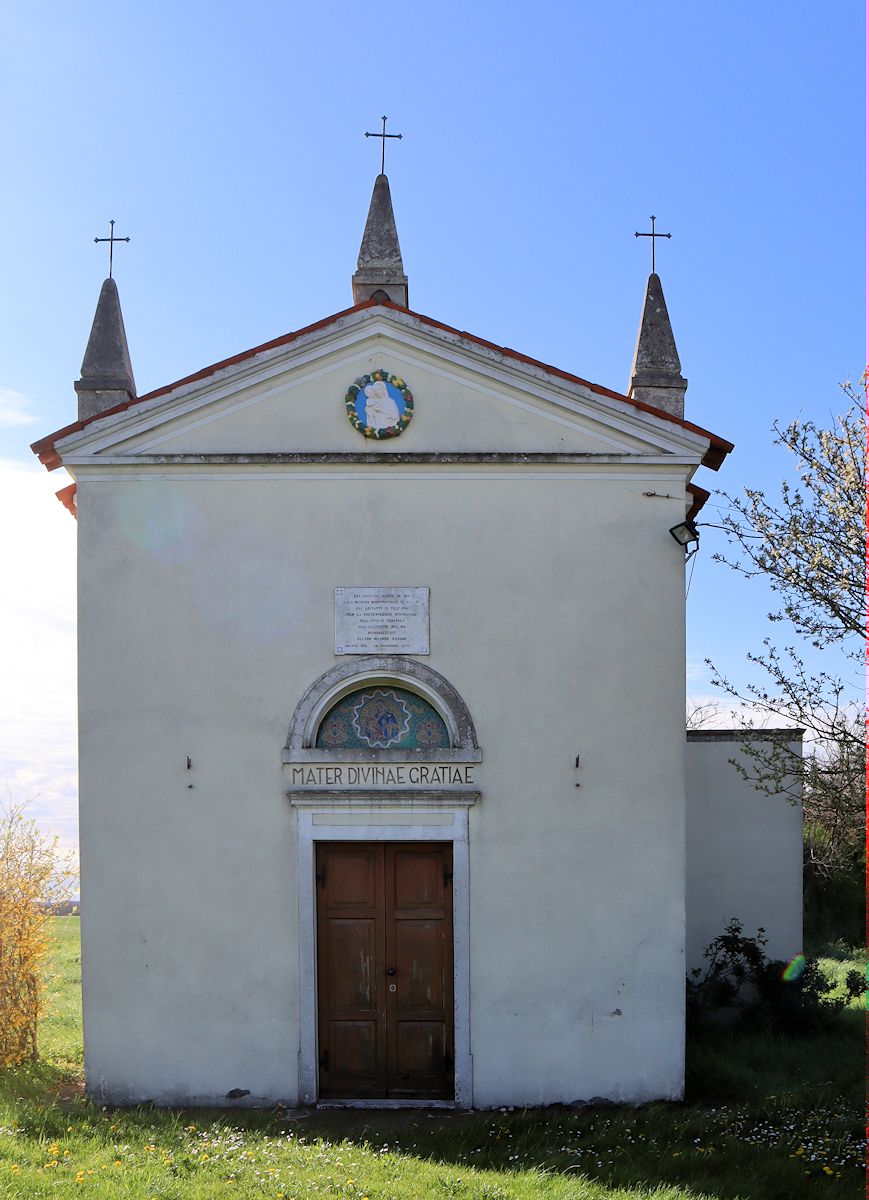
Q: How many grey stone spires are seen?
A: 3